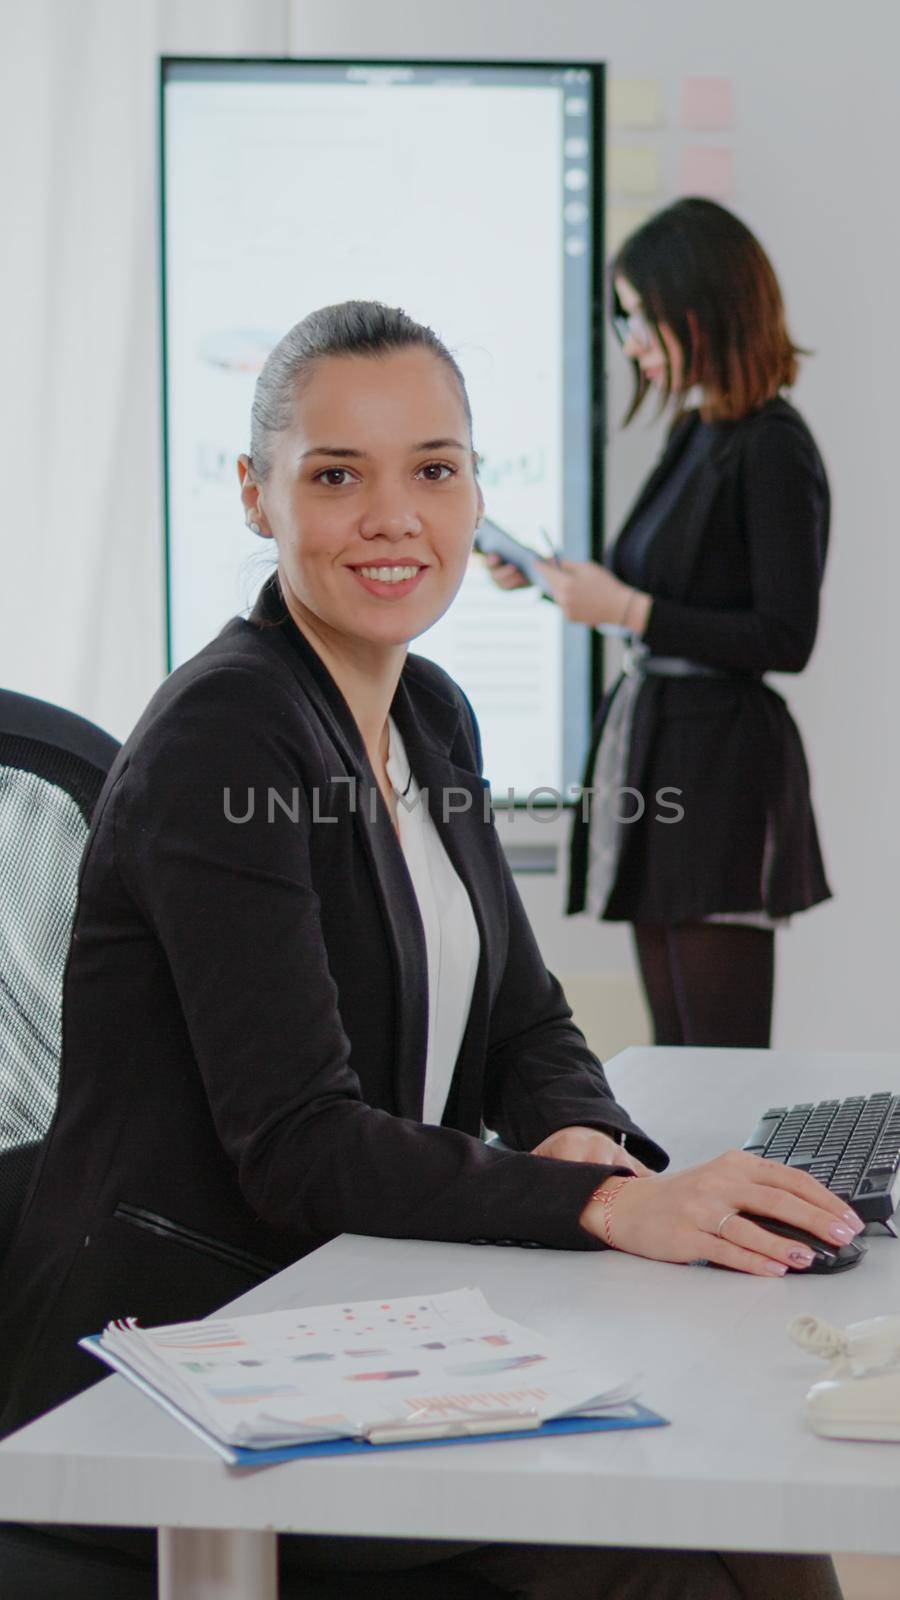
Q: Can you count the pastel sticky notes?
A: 5